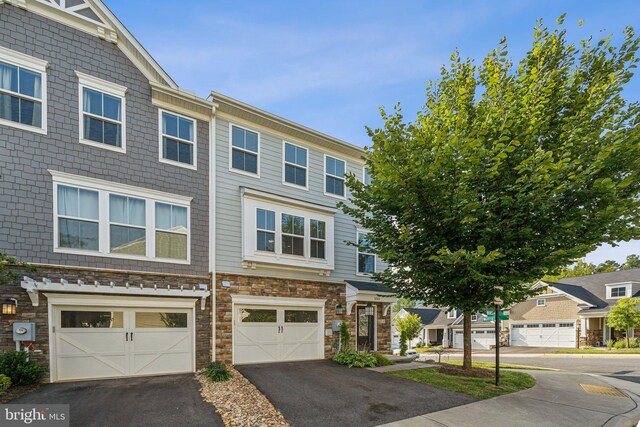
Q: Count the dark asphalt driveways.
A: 2